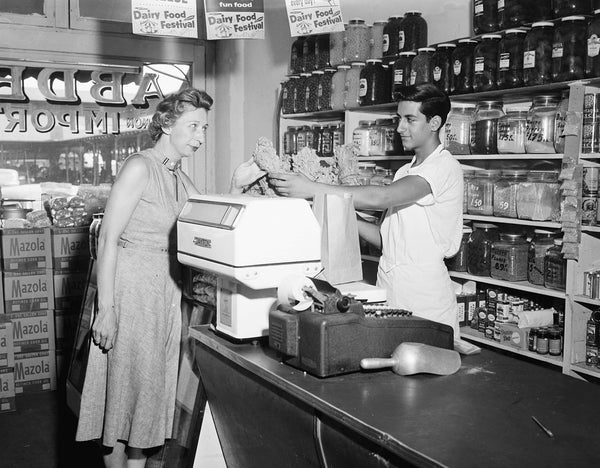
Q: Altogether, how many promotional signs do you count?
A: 3